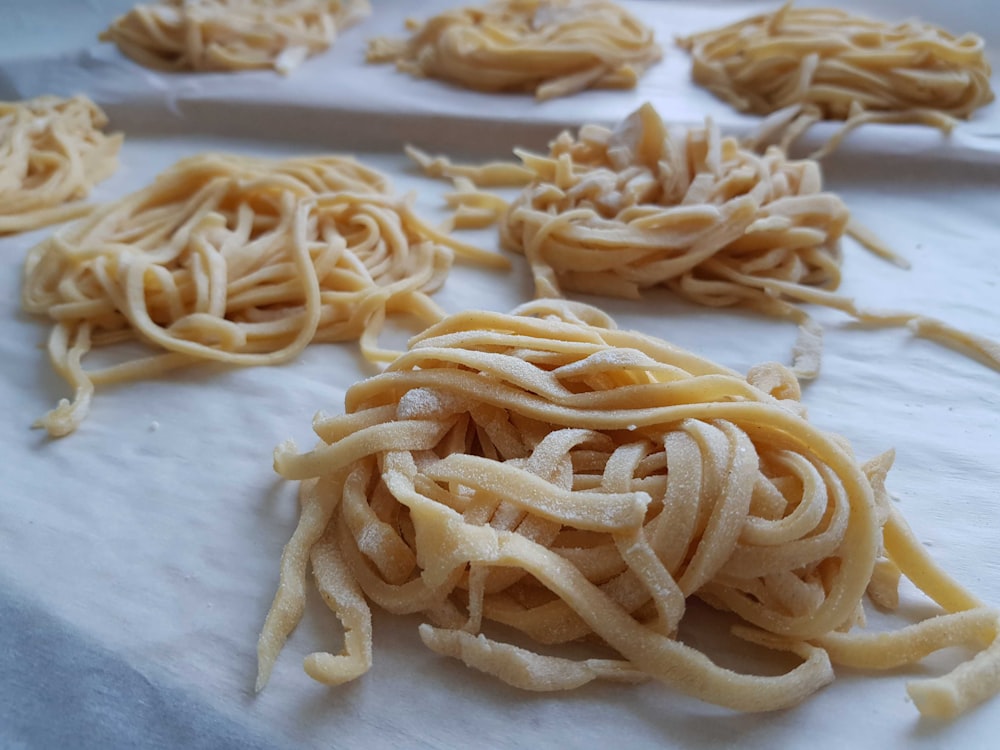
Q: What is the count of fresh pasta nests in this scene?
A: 7